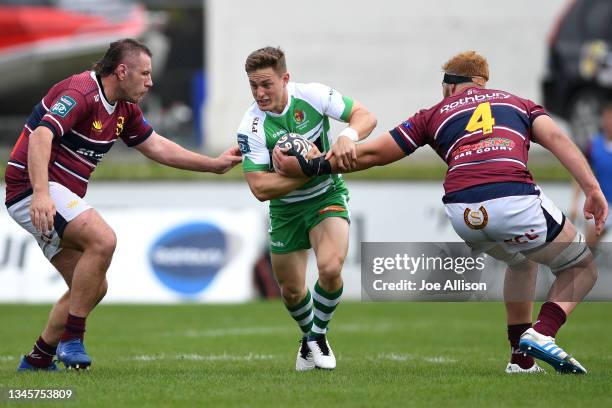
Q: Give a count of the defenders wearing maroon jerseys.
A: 2